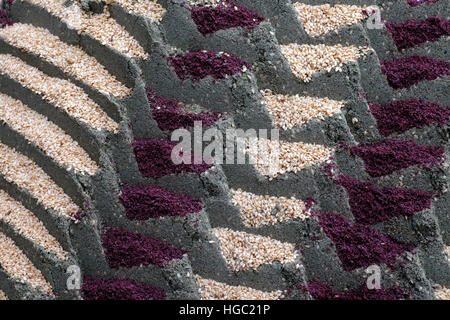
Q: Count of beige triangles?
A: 7